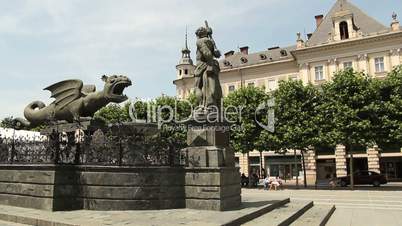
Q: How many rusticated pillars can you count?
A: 3